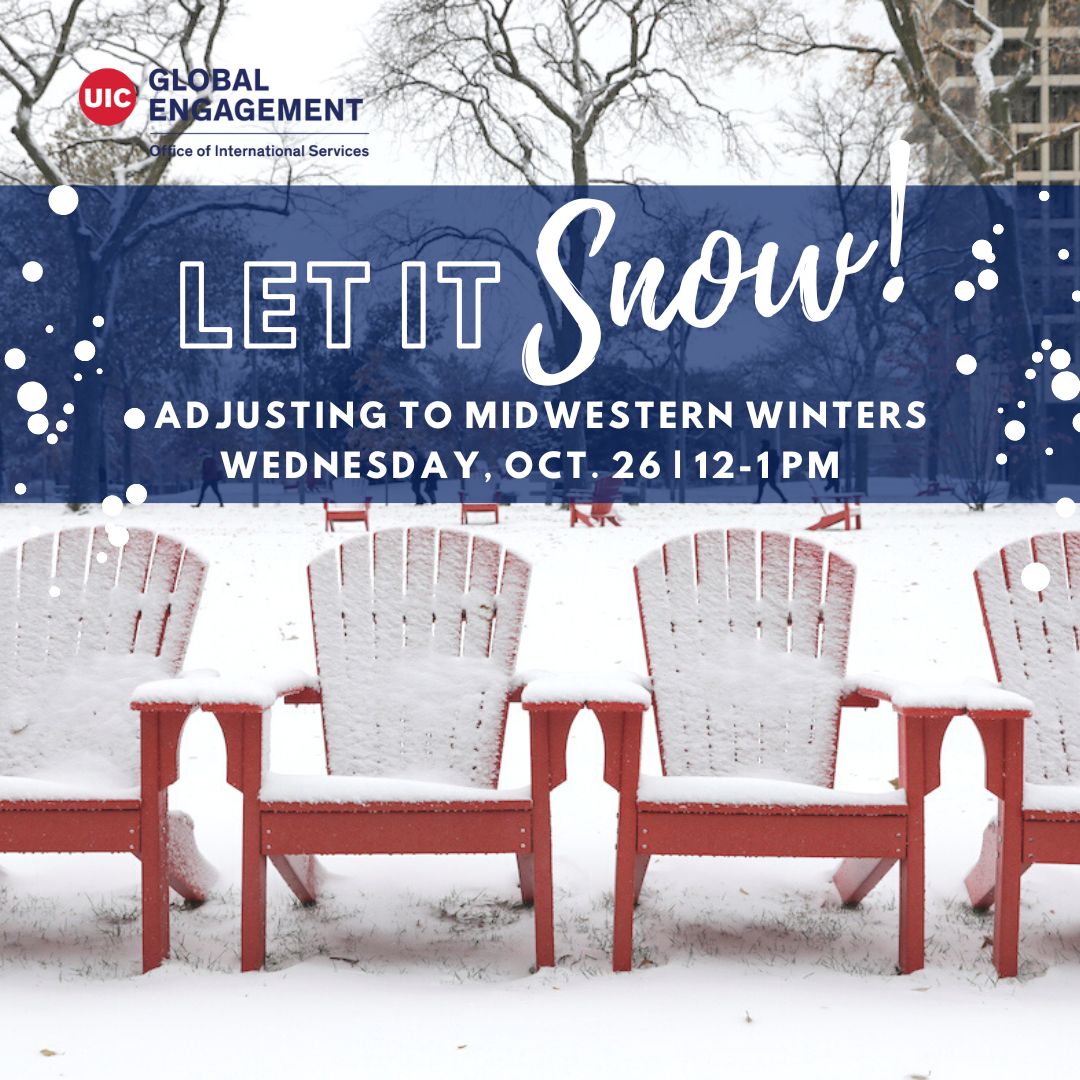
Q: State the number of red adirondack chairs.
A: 8